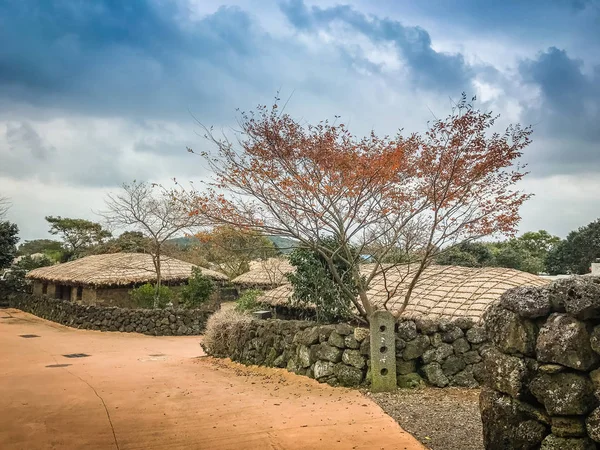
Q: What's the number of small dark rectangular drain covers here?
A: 3